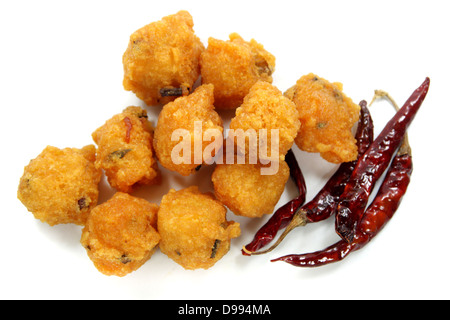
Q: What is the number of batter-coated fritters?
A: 10